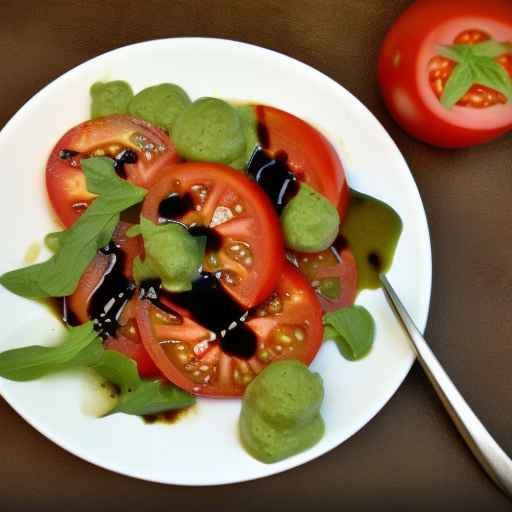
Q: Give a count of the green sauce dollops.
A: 6